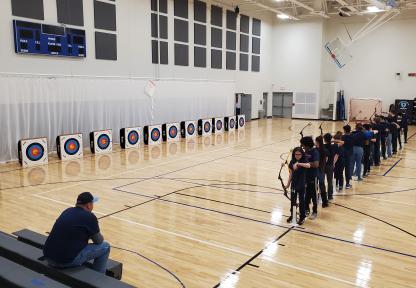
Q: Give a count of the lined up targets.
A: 11